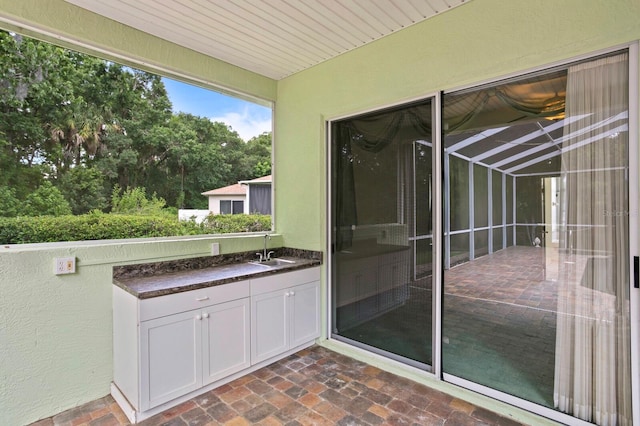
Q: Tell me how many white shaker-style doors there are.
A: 4